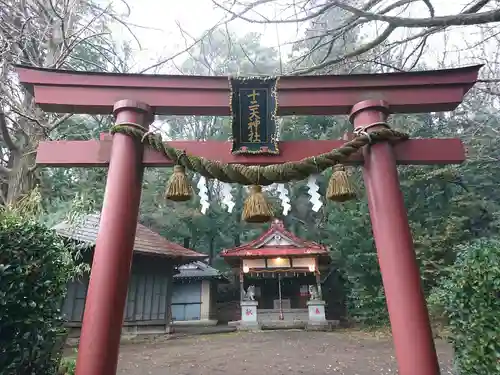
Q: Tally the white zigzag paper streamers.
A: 4